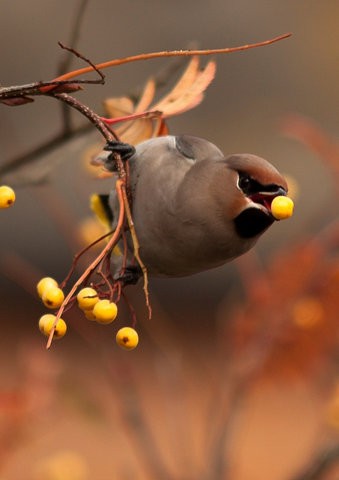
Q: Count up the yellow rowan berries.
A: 10